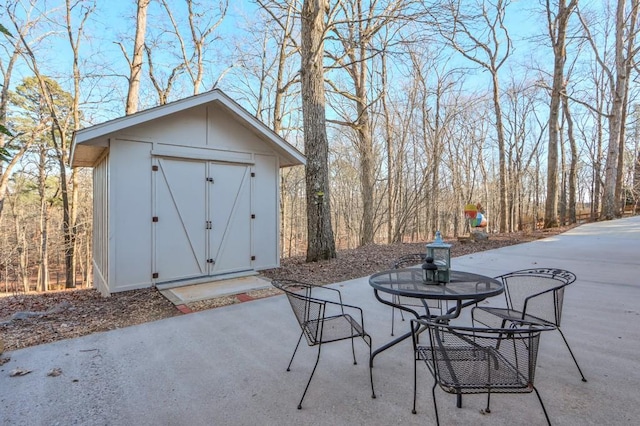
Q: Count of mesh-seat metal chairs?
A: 4